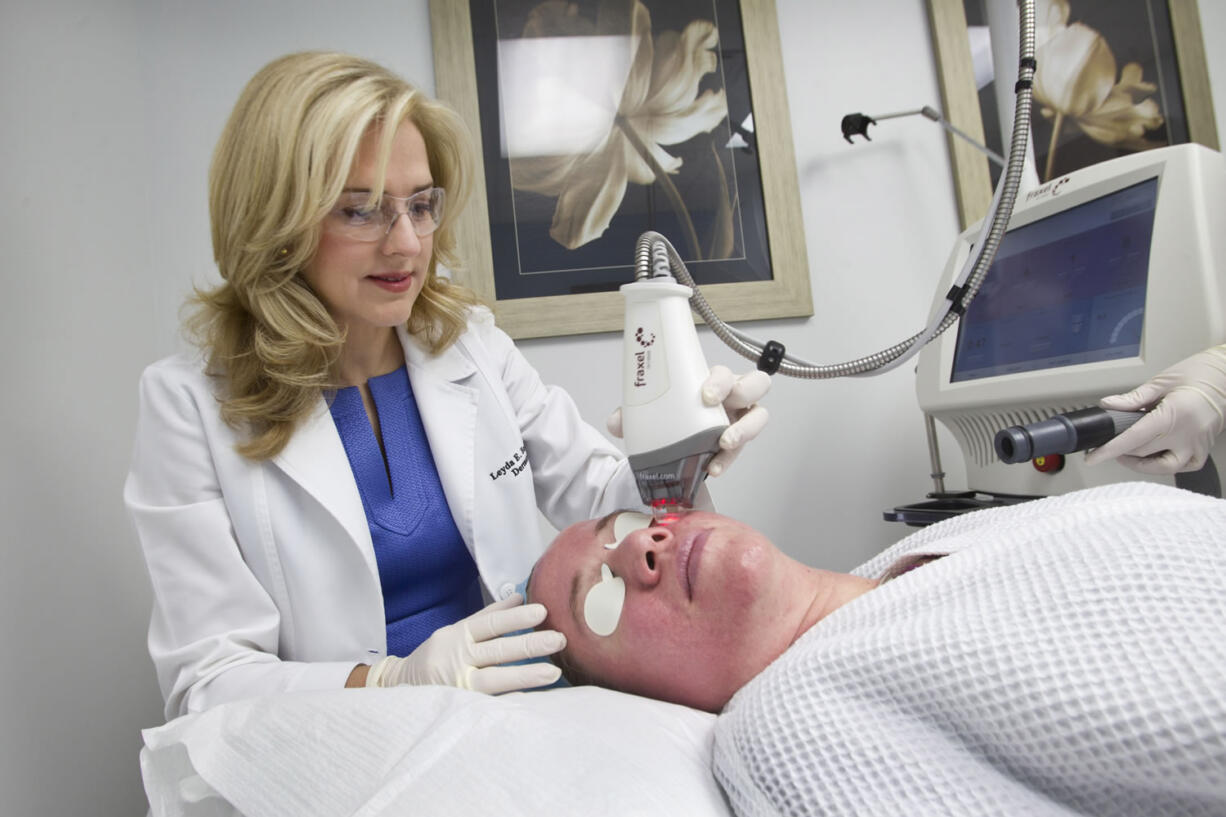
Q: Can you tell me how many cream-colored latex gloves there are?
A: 3